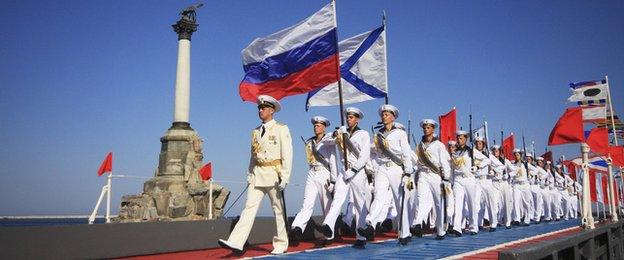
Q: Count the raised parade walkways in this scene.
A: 1